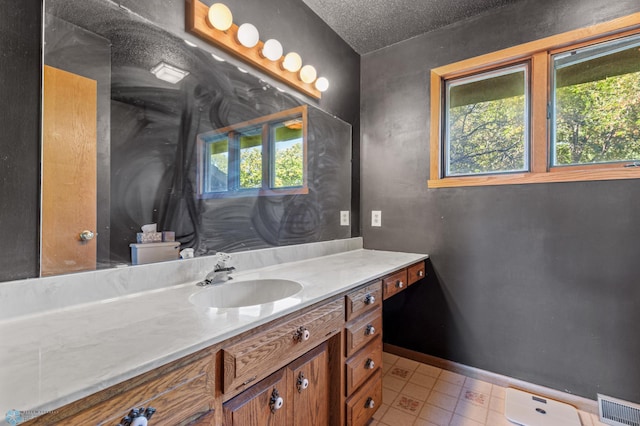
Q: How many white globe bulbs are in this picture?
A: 6